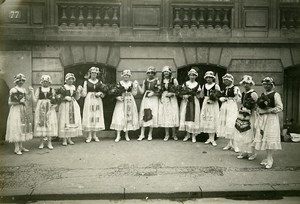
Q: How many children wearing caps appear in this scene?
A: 12